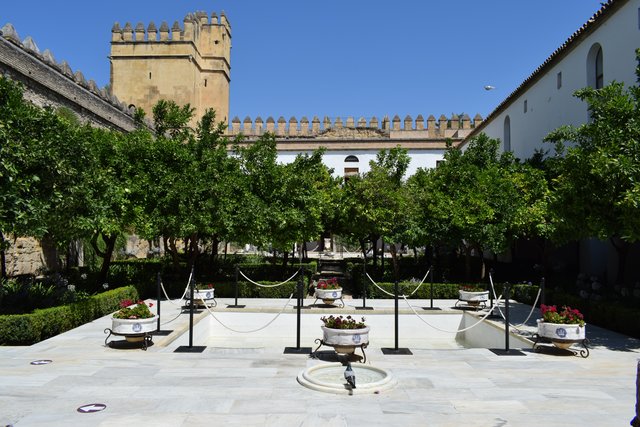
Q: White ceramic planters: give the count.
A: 6